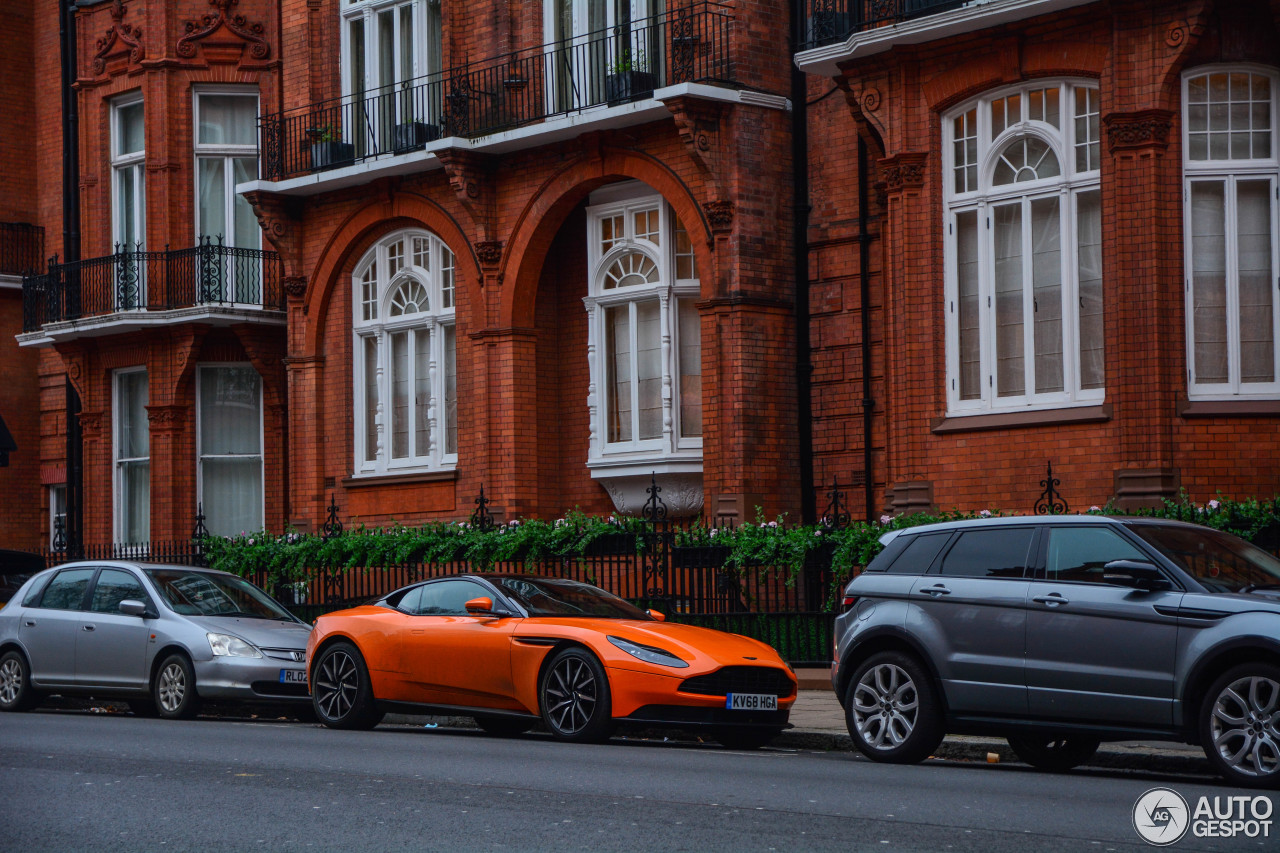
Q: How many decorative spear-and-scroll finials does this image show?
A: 7